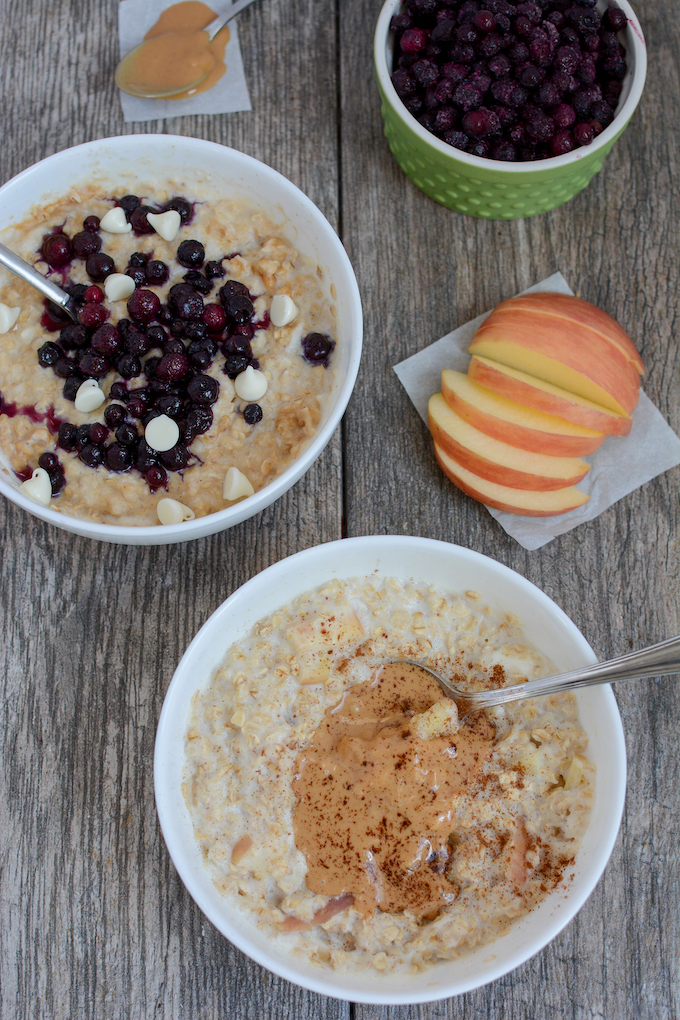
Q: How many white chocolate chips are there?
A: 11